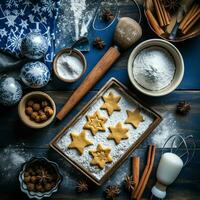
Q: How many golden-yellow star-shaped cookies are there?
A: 6